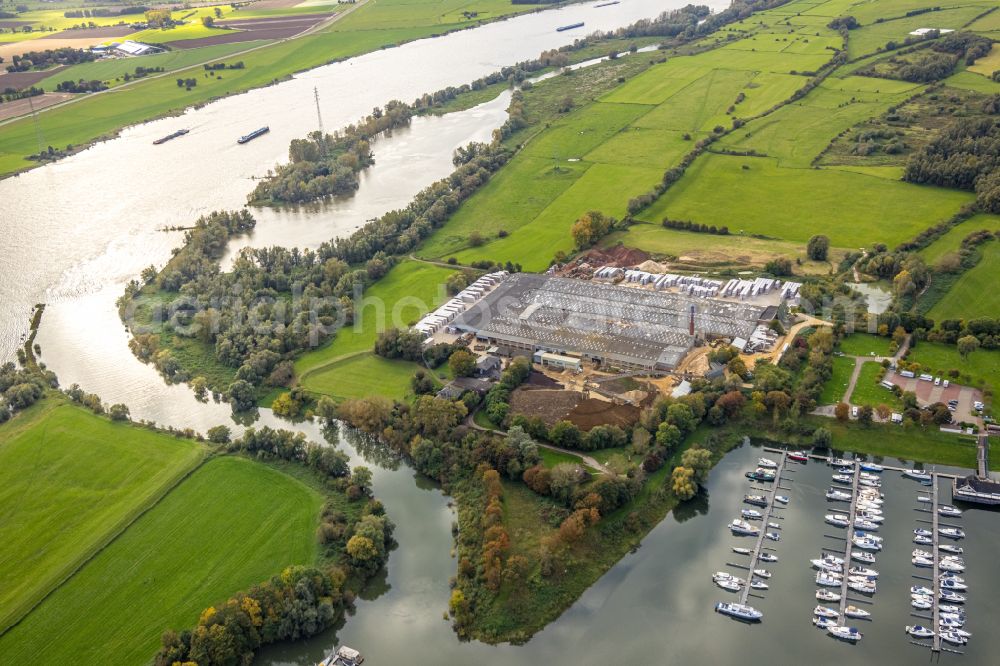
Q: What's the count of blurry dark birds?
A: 0